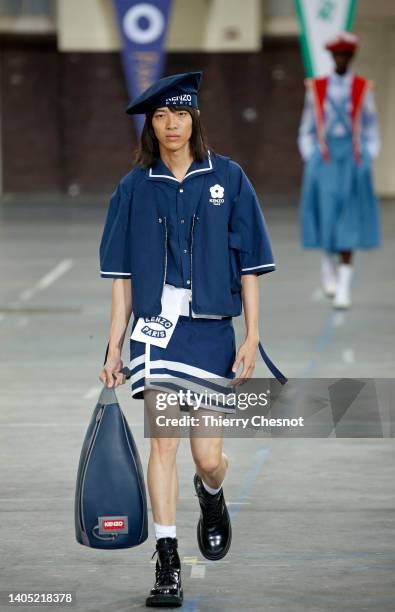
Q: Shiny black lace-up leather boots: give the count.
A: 2